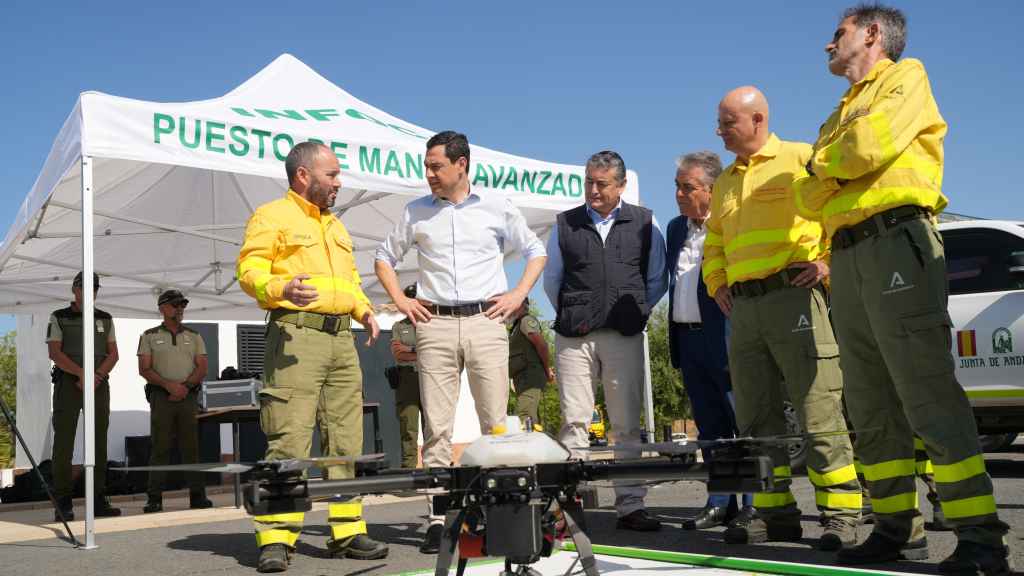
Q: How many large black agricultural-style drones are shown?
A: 1